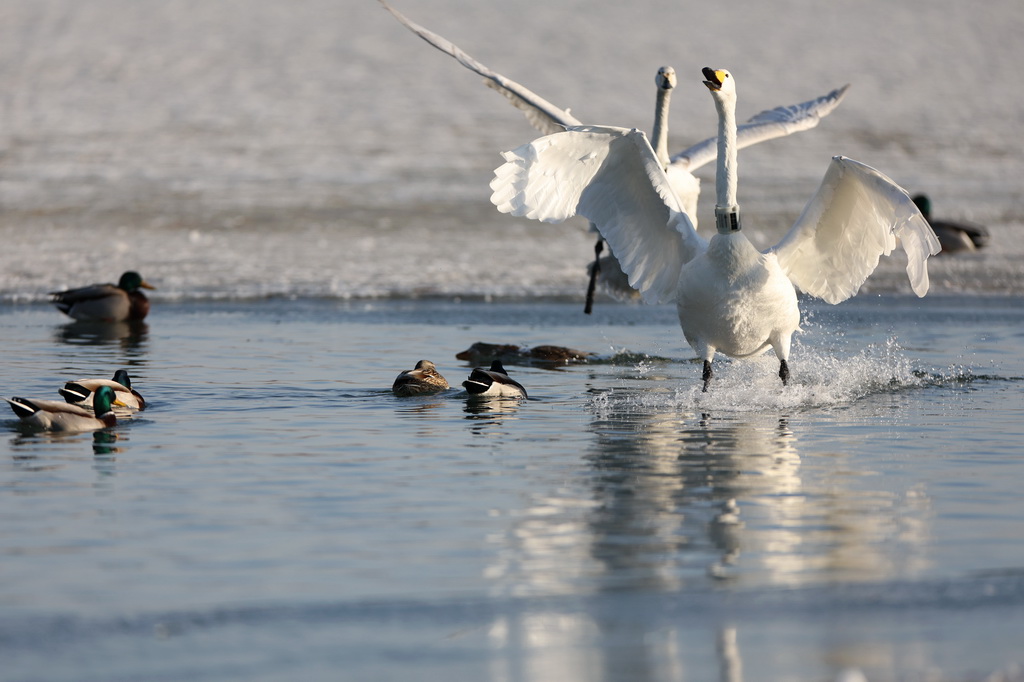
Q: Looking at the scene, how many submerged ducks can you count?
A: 1